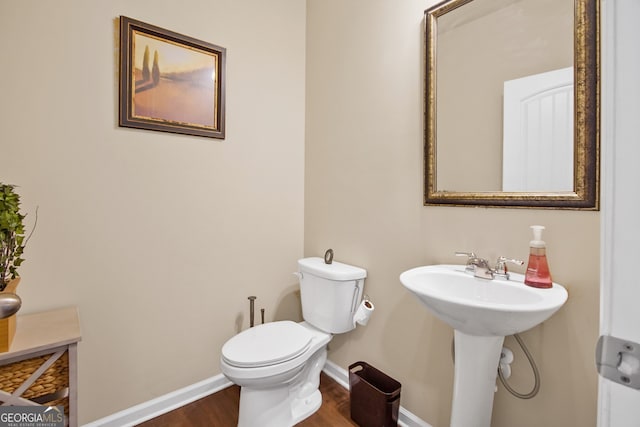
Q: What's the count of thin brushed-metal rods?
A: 2